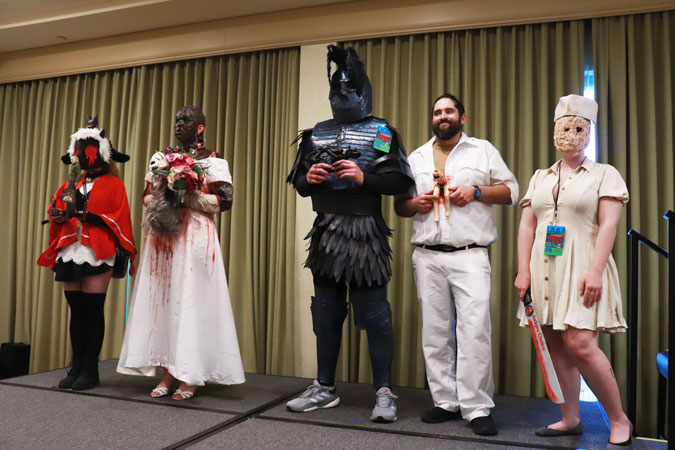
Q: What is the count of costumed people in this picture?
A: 5